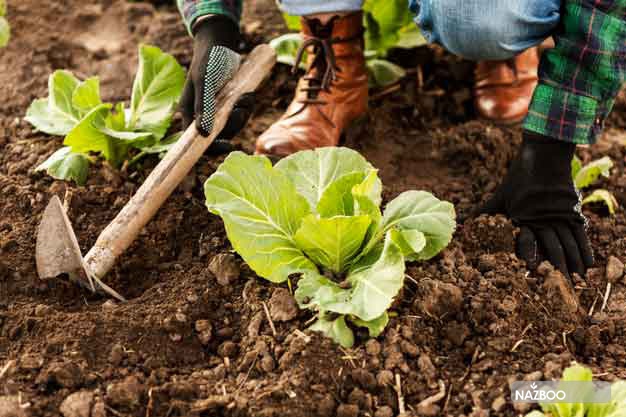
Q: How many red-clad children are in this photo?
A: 0